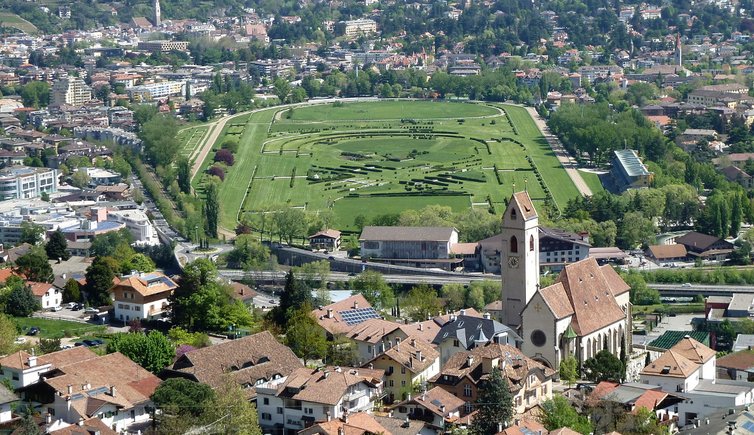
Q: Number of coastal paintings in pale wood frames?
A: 0